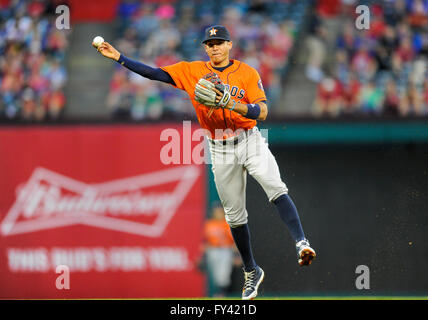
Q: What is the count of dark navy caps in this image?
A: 1